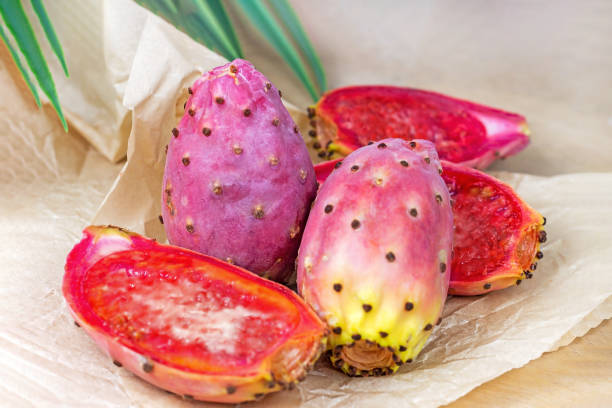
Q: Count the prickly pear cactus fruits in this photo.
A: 5